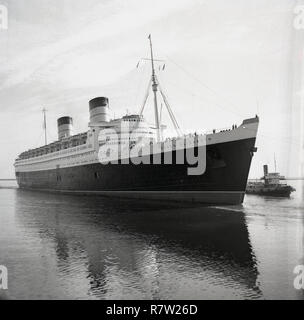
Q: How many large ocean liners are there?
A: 1